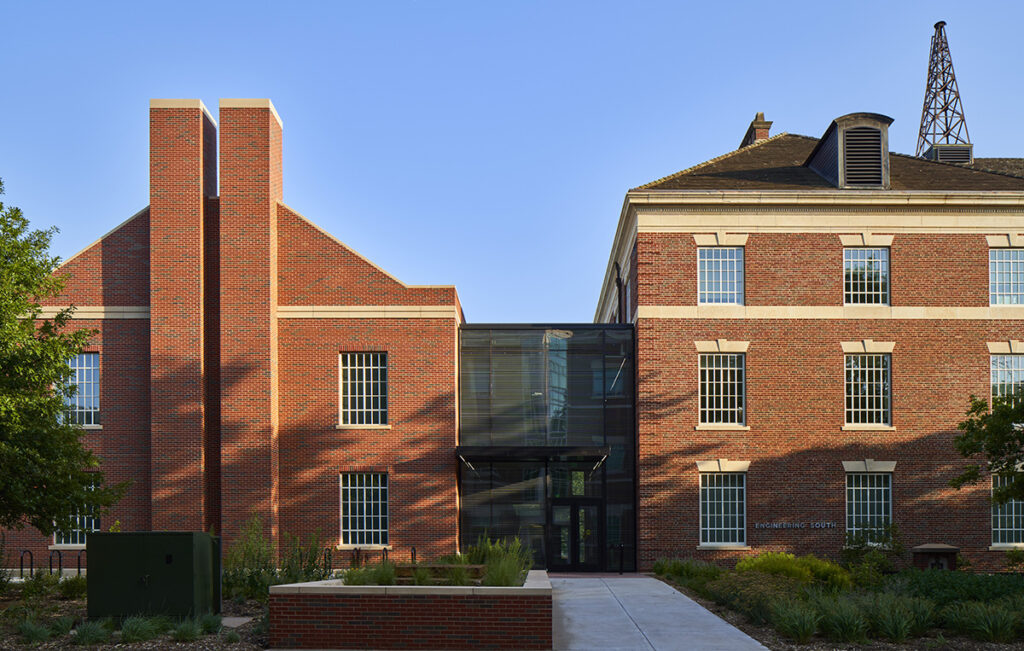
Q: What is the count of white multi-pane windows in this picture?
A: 13